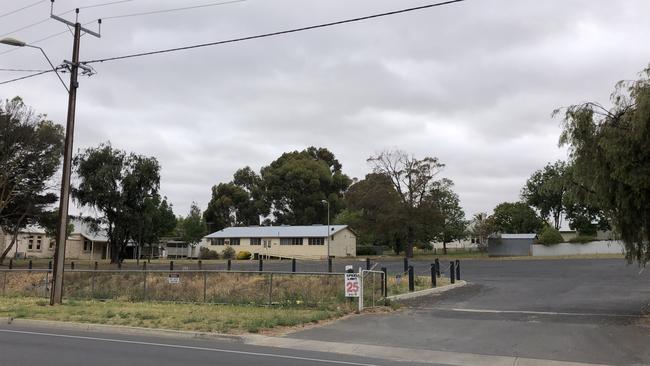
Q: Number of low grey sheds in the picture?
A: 1